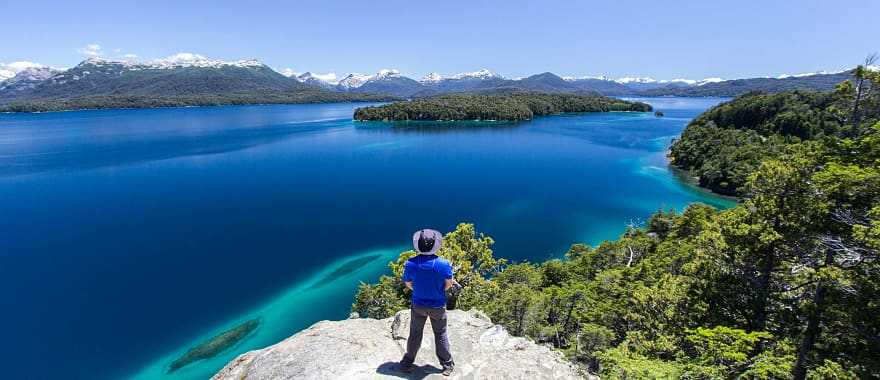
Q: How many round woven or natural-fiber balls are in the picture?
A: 0